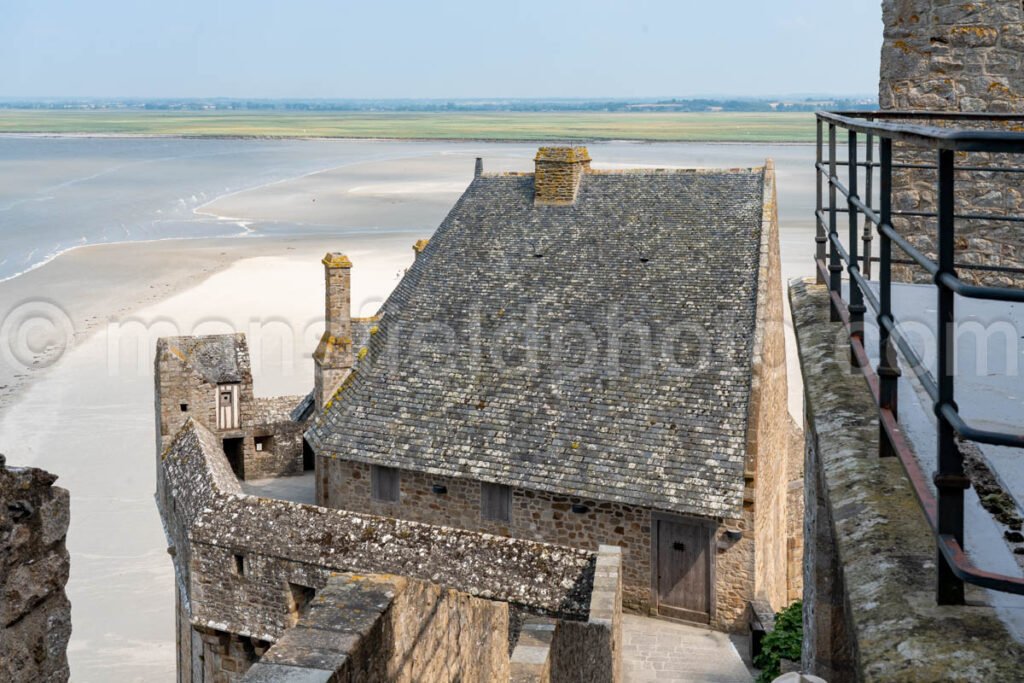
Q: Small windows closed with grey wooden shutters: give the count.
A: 2